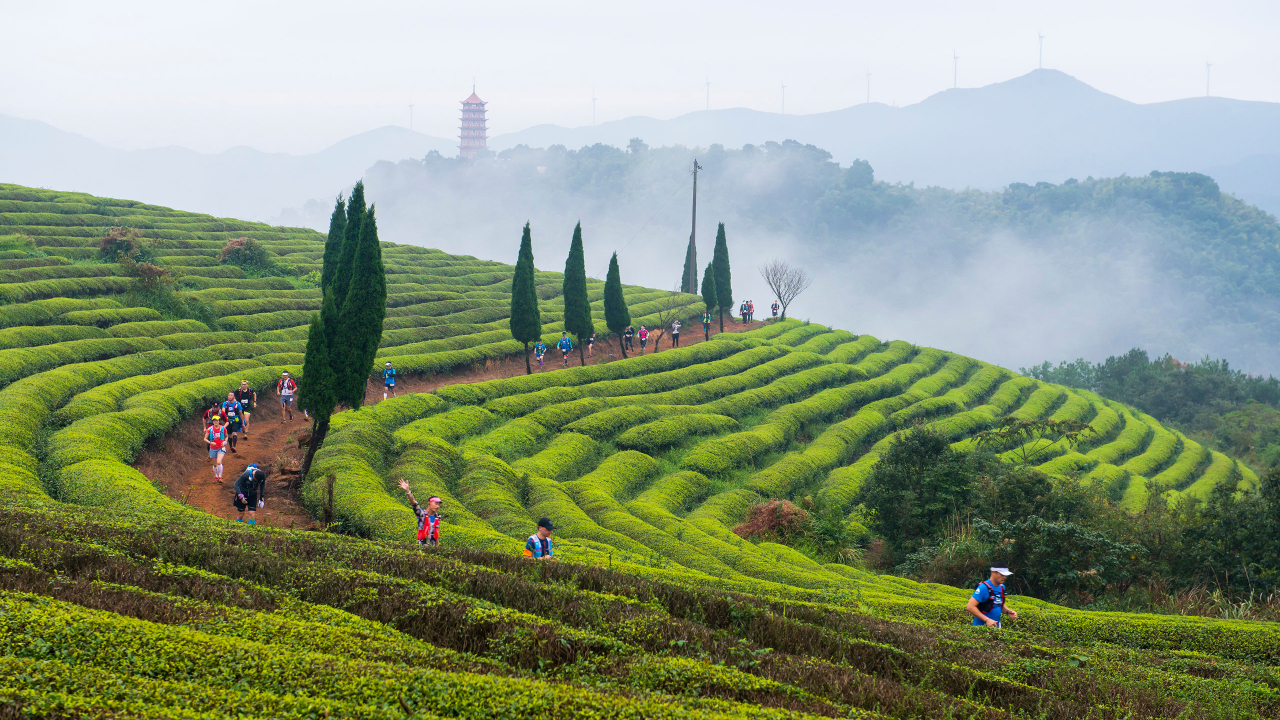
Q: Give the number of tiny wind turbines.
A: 8